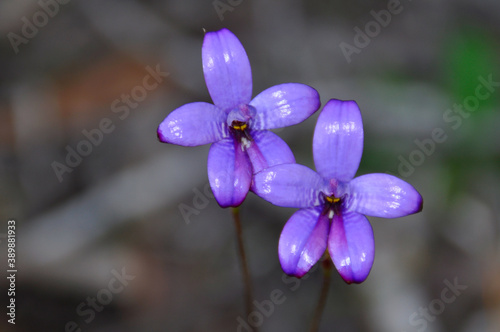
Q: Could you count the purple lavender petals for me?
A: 10